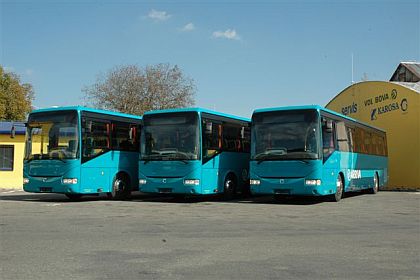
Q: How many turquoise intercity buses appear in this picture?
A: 3